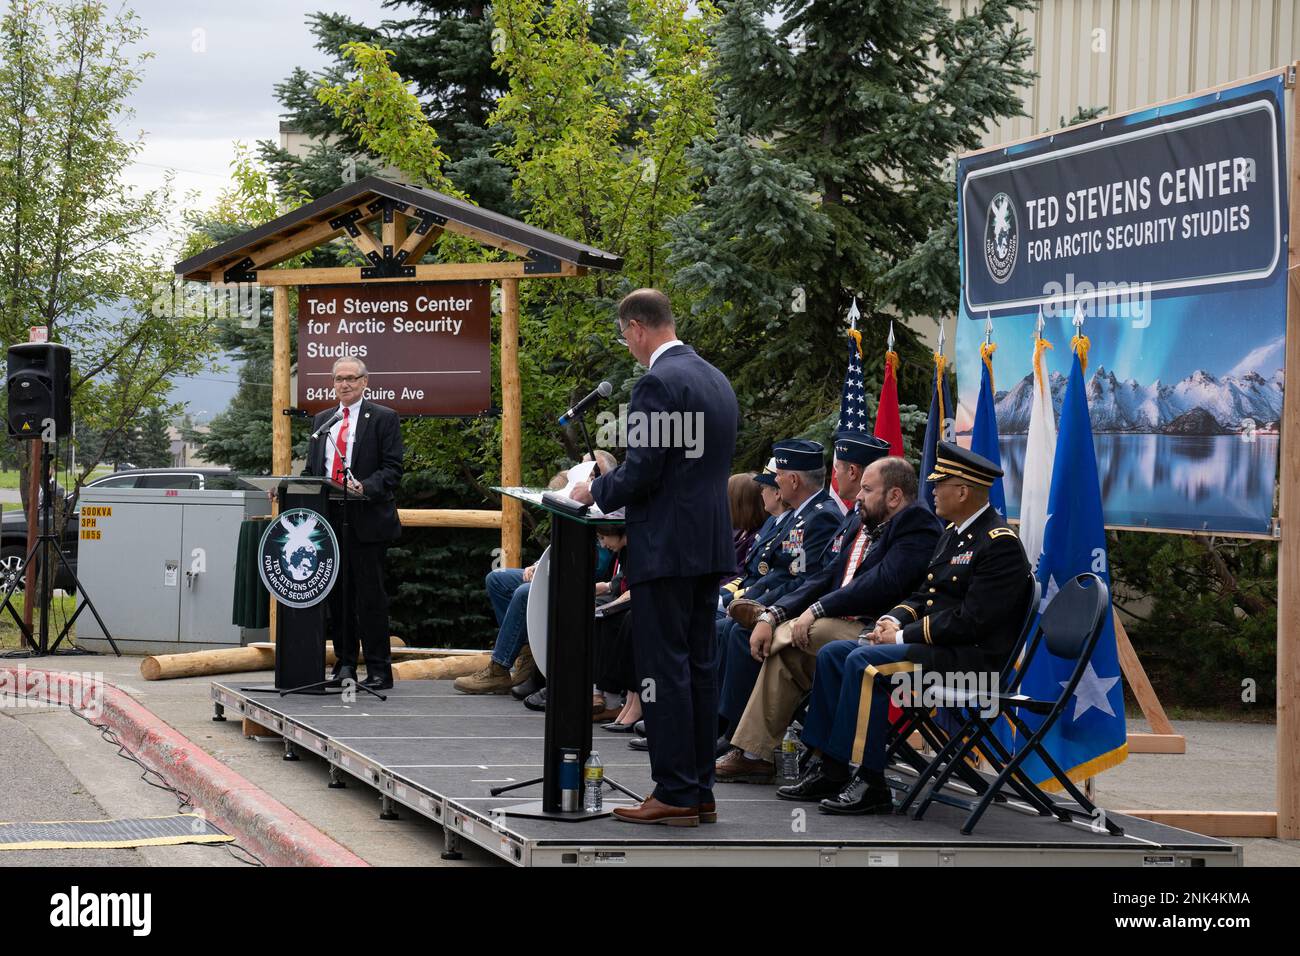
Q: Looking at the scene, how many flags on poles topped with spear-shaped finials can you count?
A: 6